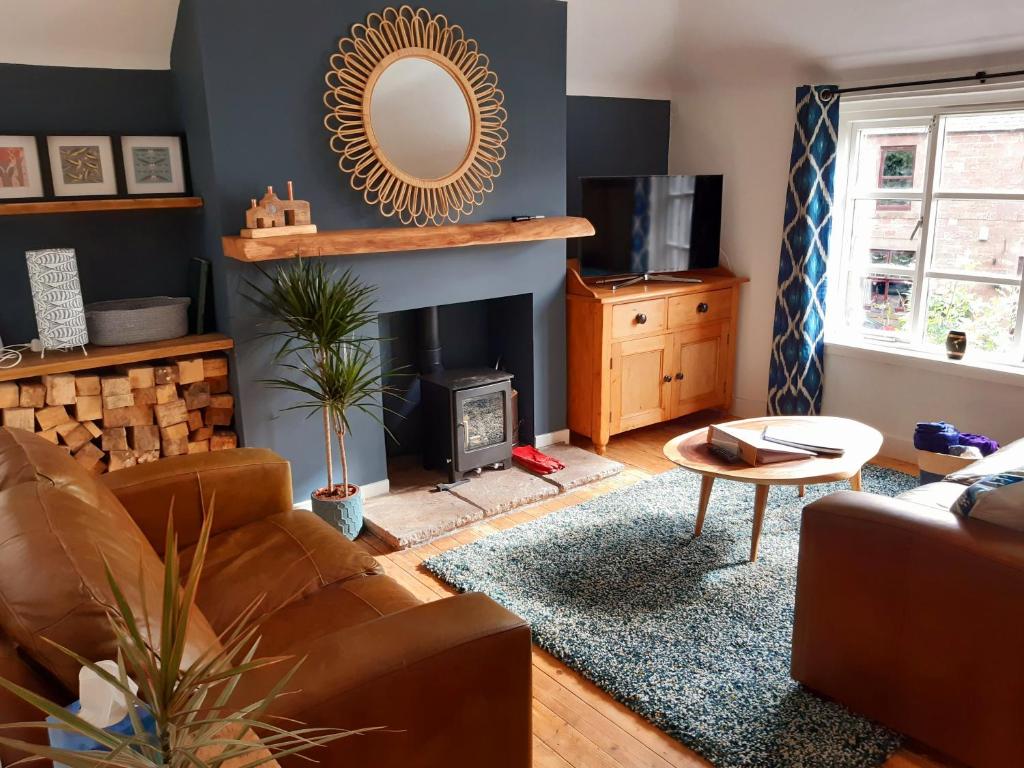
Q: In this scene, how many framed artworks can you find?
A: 3